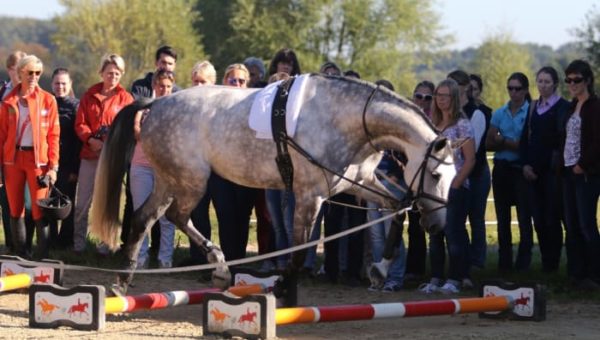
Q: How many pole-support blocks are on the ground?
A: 5